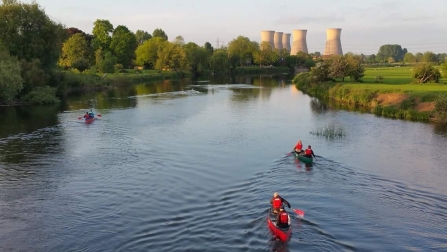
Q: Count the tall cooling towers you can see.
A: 5